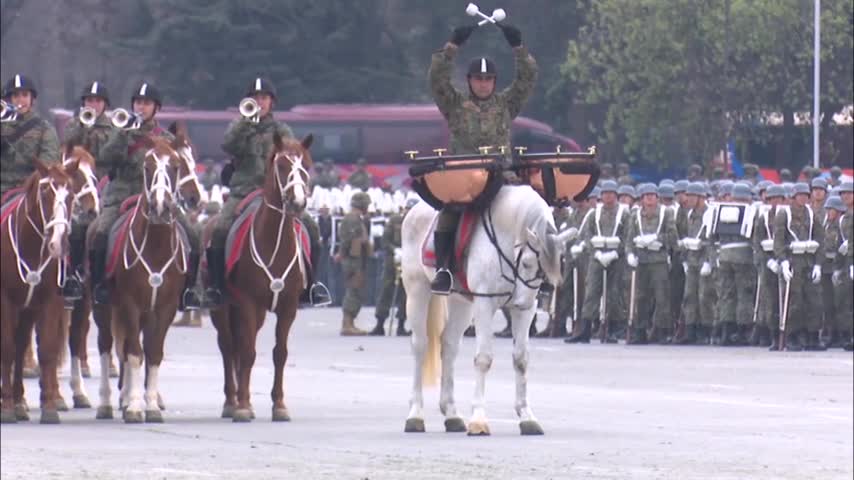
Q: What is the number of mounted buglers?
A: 4